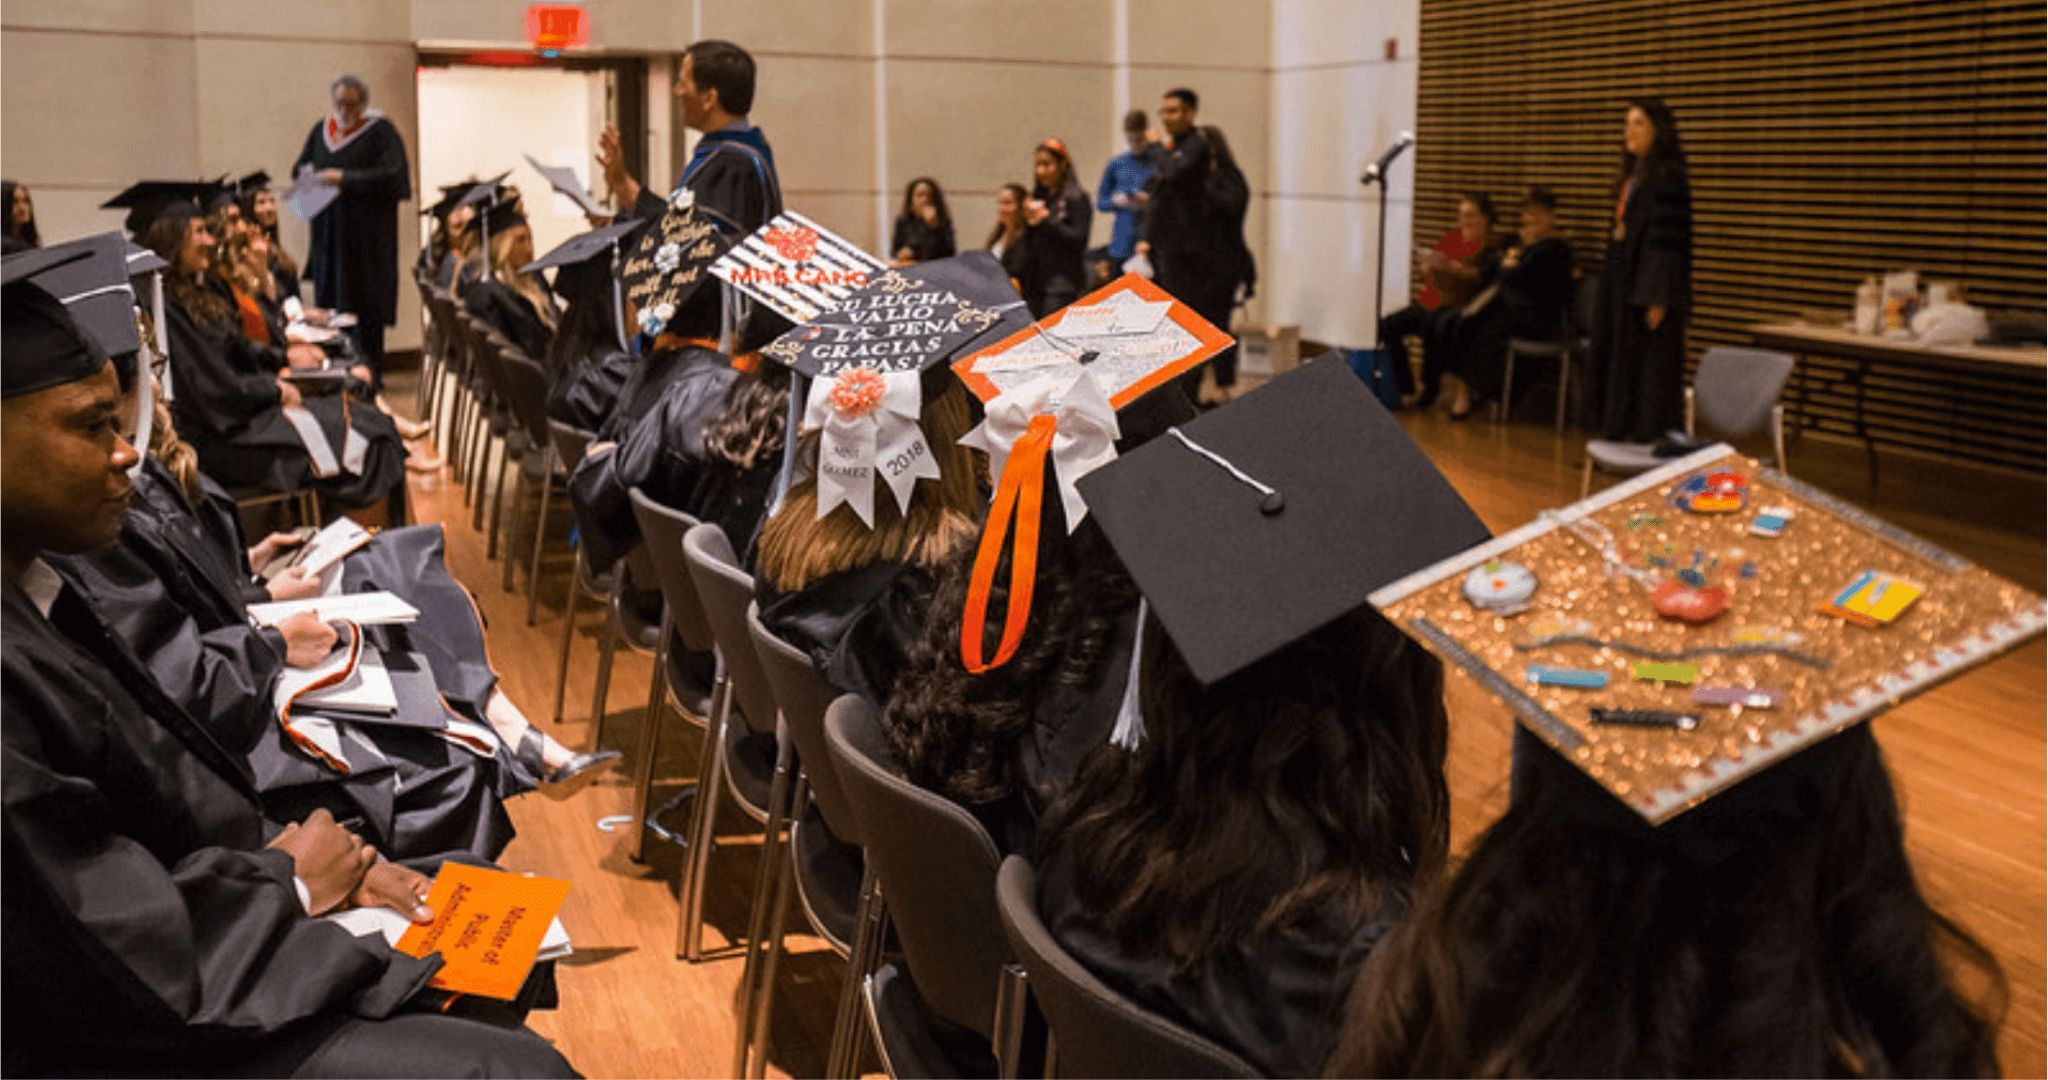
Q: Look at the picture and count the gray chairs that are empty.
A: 1